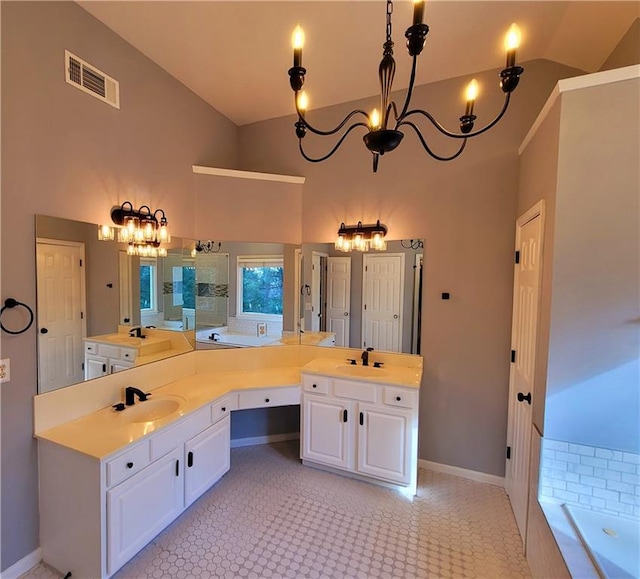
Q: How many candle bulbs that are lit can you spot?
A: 6